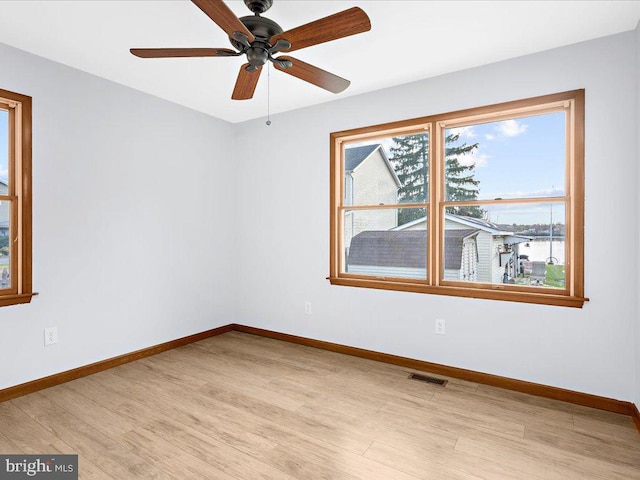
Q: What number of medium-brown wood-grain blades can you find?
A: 5